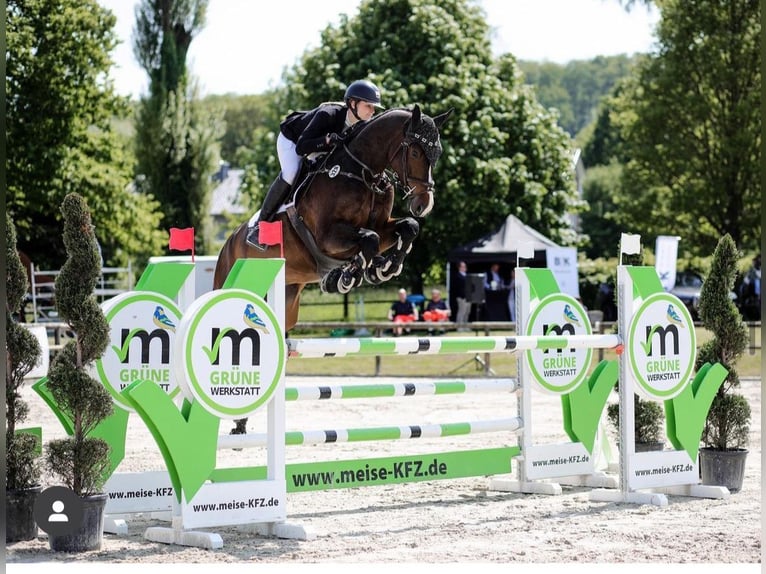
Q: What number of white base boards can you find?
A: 4